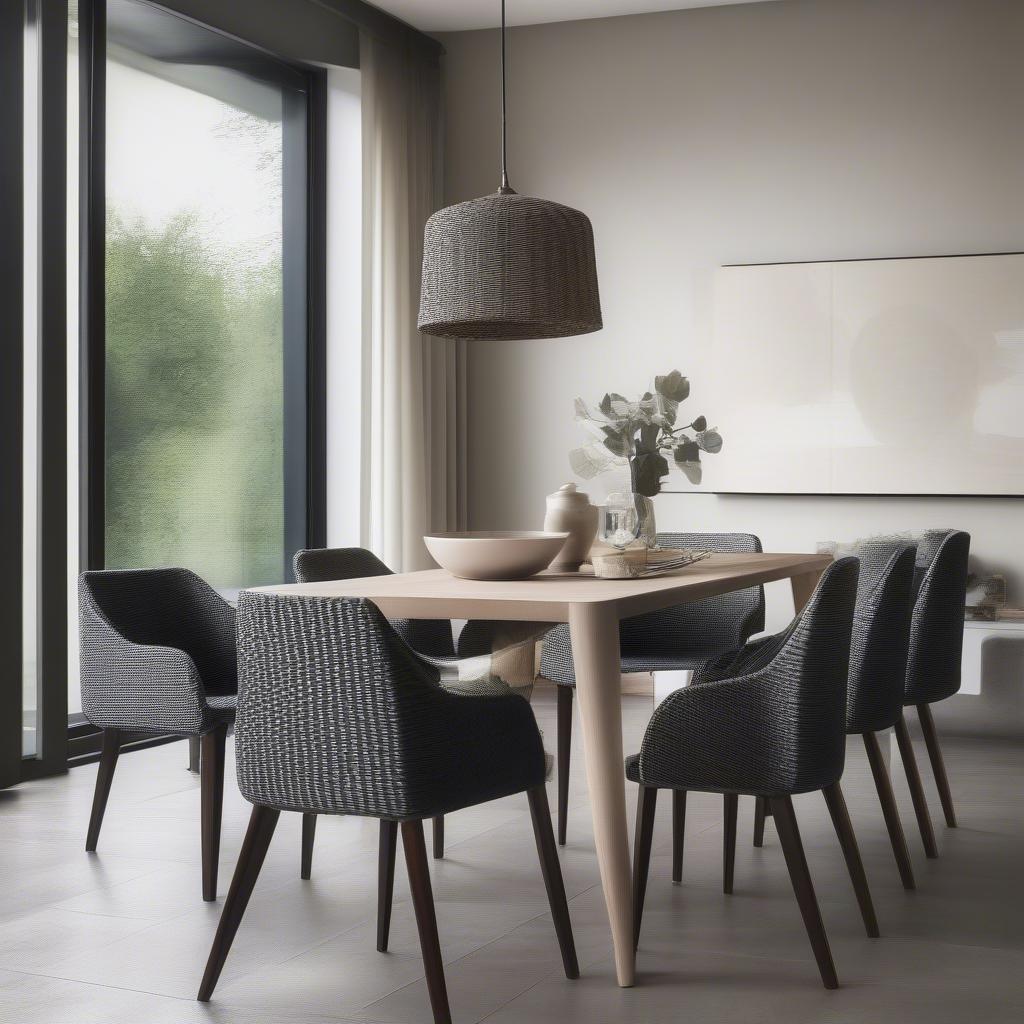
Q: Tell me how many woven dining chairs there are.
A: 7